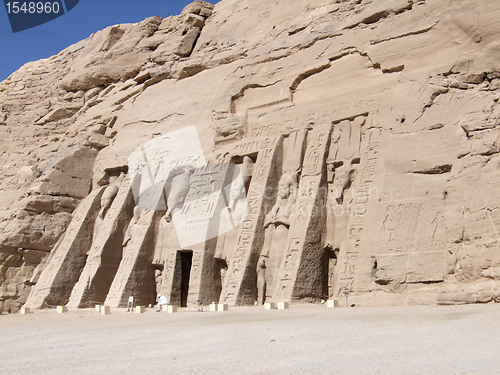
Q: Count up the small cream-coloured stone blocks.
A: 12